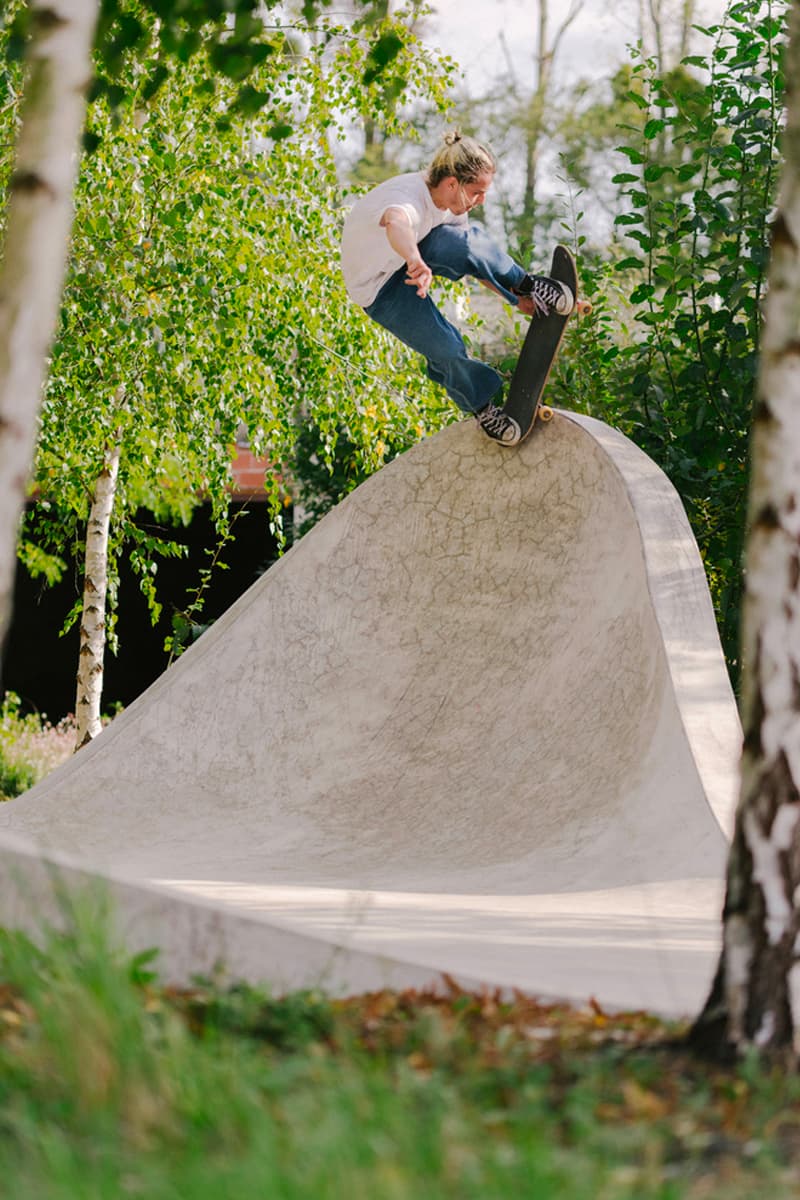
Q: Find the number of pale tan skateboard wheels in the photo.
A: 2